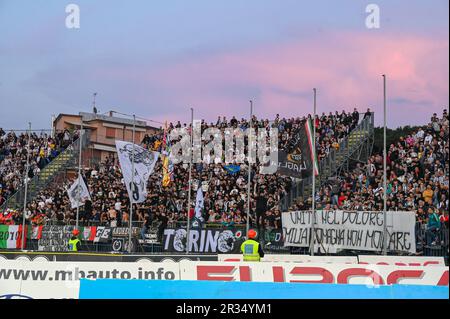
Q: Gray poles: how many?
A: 7